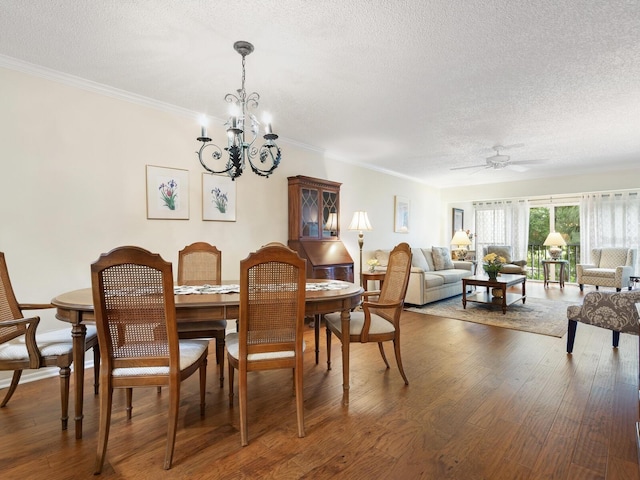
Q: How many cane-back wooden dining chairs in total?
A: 6